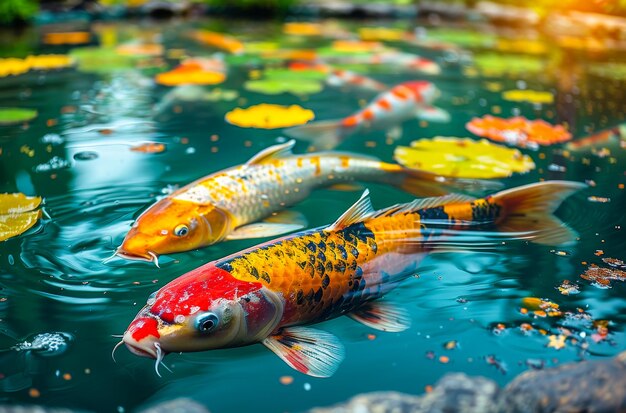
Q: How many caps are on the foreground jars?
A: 0